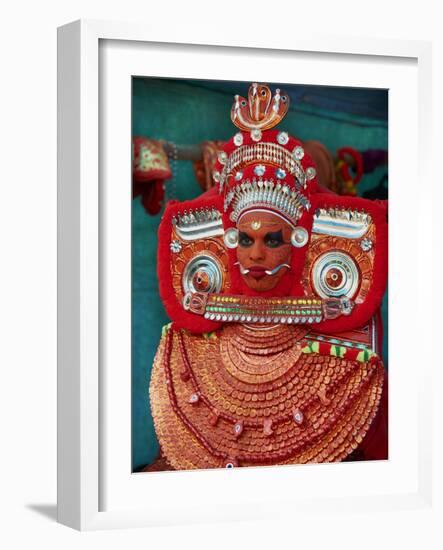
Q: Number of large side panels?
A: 2